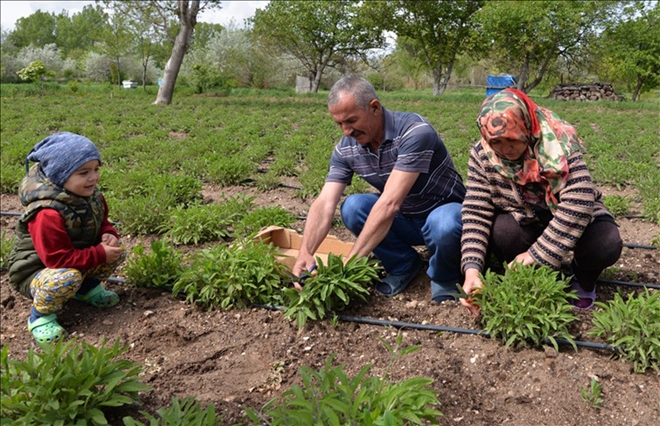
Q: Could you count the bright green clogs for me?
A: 2